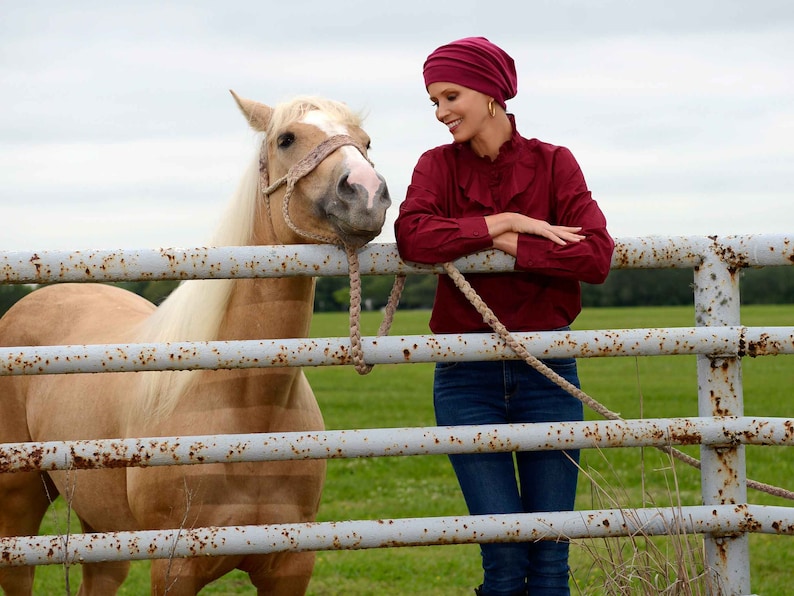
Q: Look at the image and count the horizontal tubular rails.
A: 4